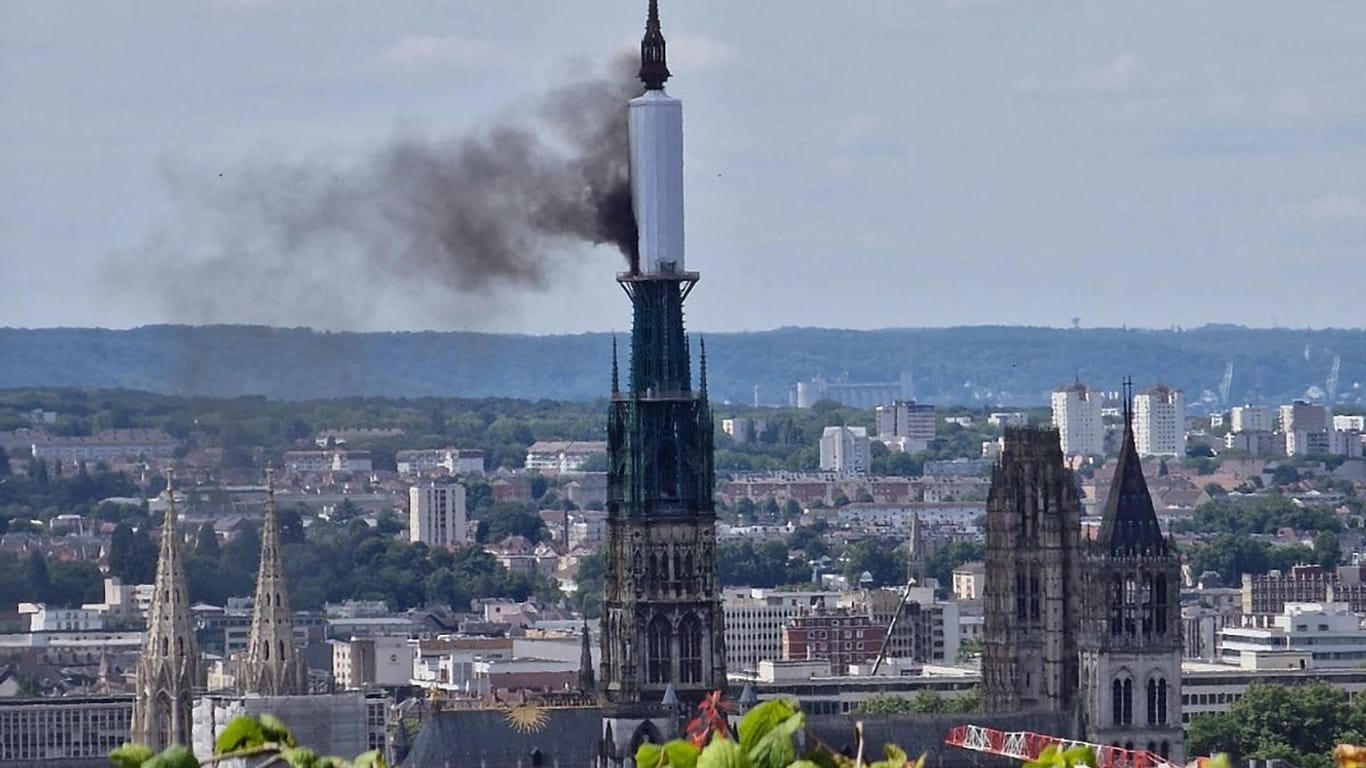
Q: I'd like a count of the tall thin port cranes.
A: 2